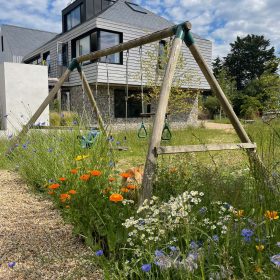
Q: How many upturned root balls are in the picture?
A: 0